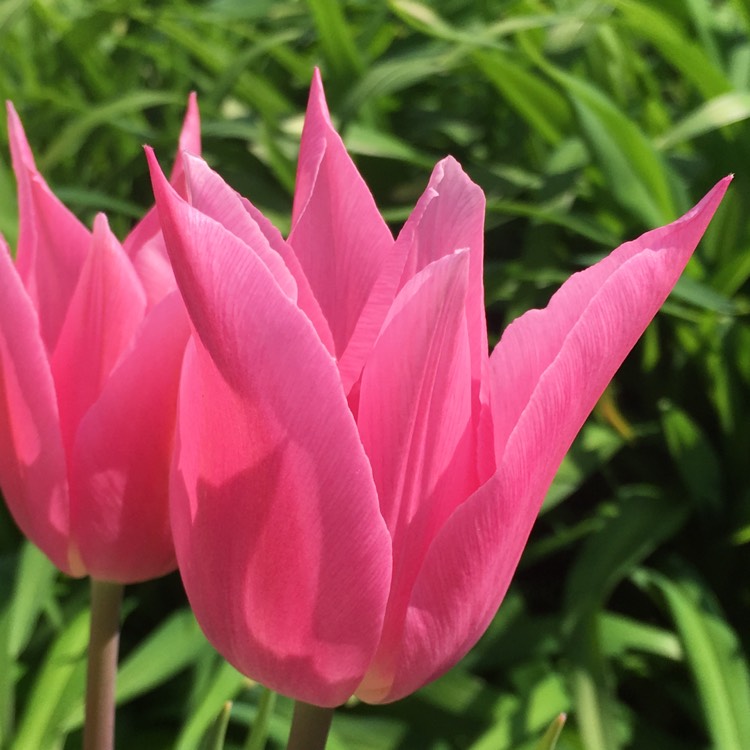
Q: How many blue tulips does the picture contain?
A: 0